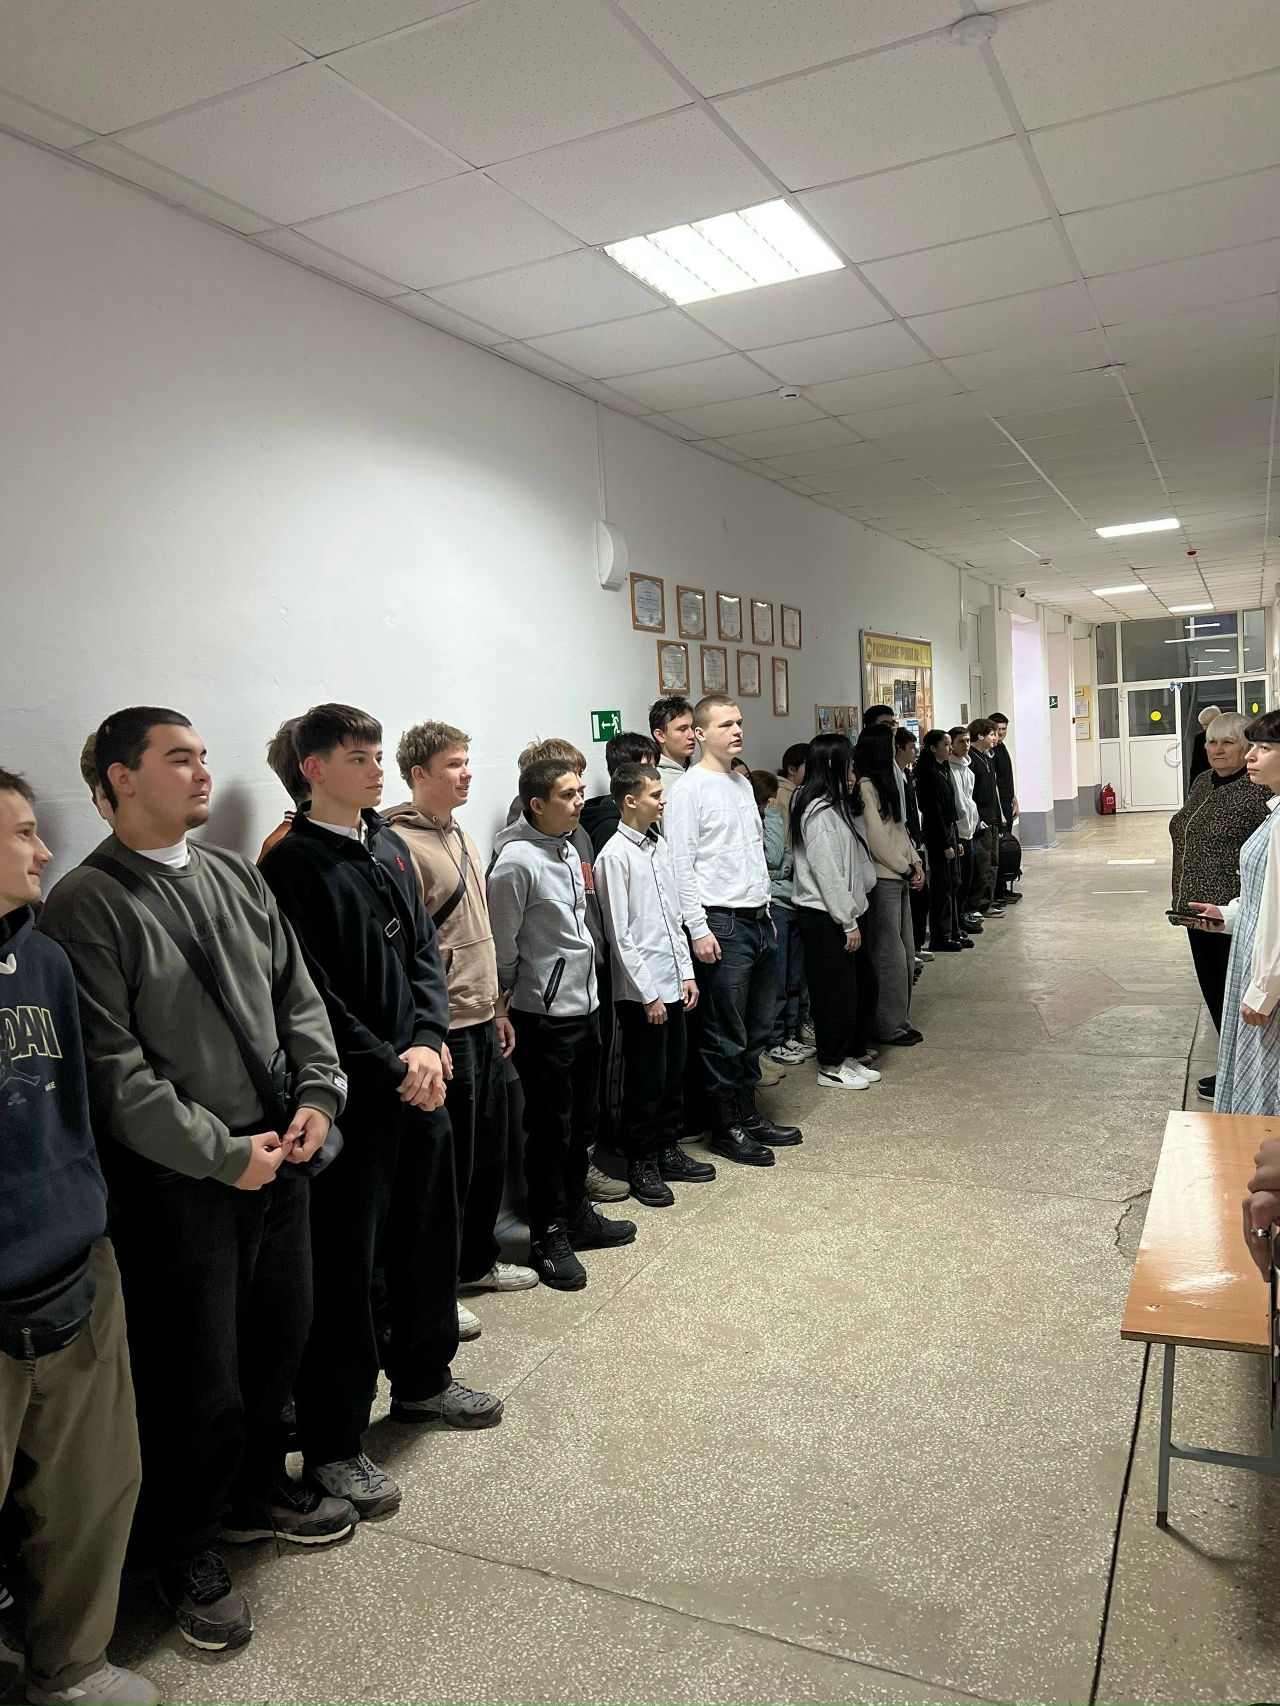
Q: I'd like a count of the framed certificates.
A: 9